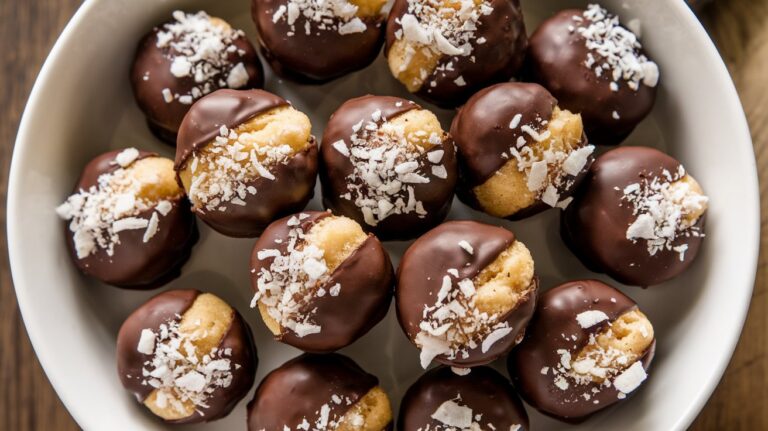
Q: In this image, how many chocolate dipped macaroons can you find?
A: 15